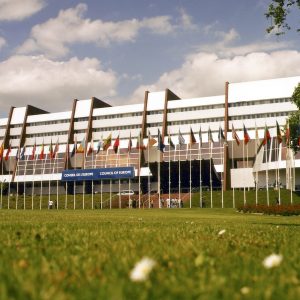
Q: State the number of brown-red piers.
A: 7